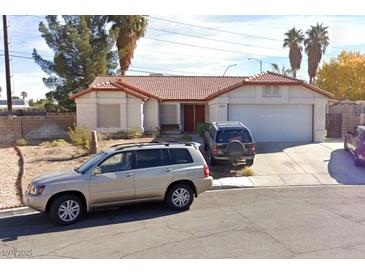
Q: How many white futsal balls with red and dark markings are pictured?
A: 0